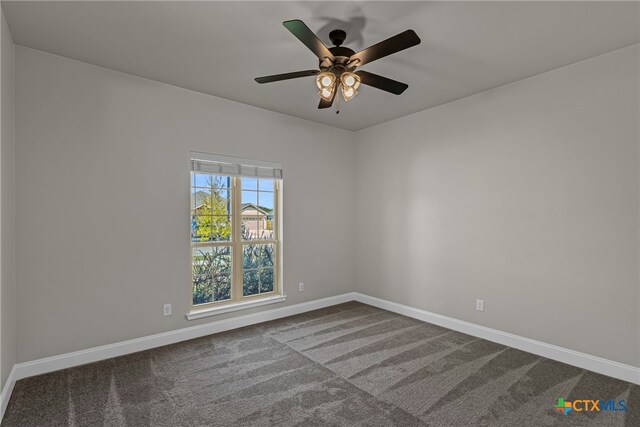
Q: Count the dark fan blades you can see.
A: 5